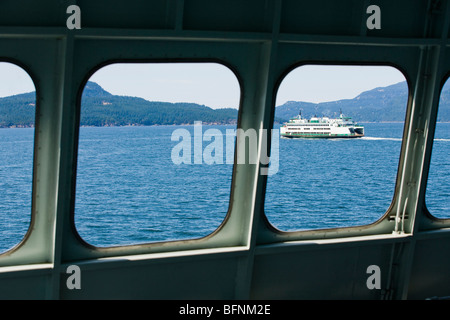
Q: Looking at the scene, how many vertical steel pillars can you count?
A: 3